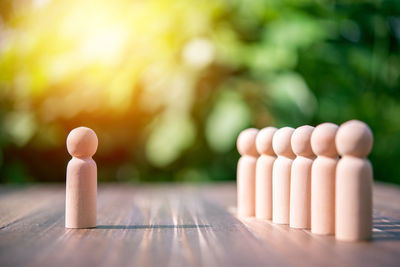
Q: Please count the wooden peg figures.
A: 7